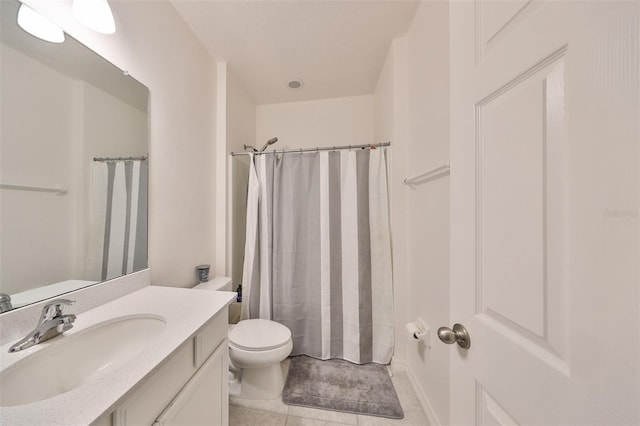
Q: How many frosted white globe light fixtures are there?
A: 2